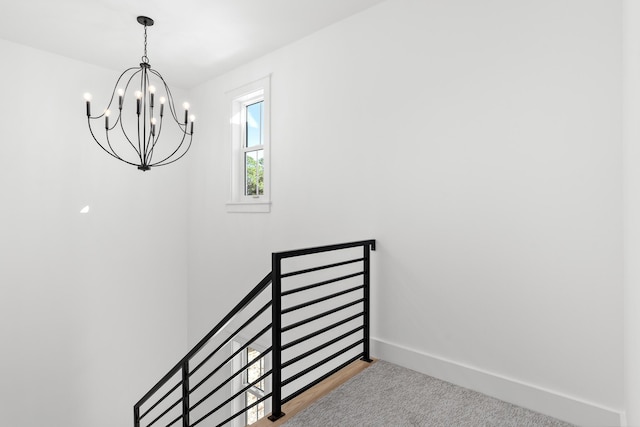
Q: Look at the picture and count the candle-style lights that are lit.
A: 9